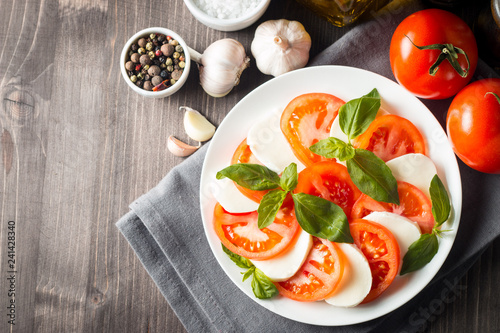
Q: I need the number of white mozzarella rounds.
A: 7